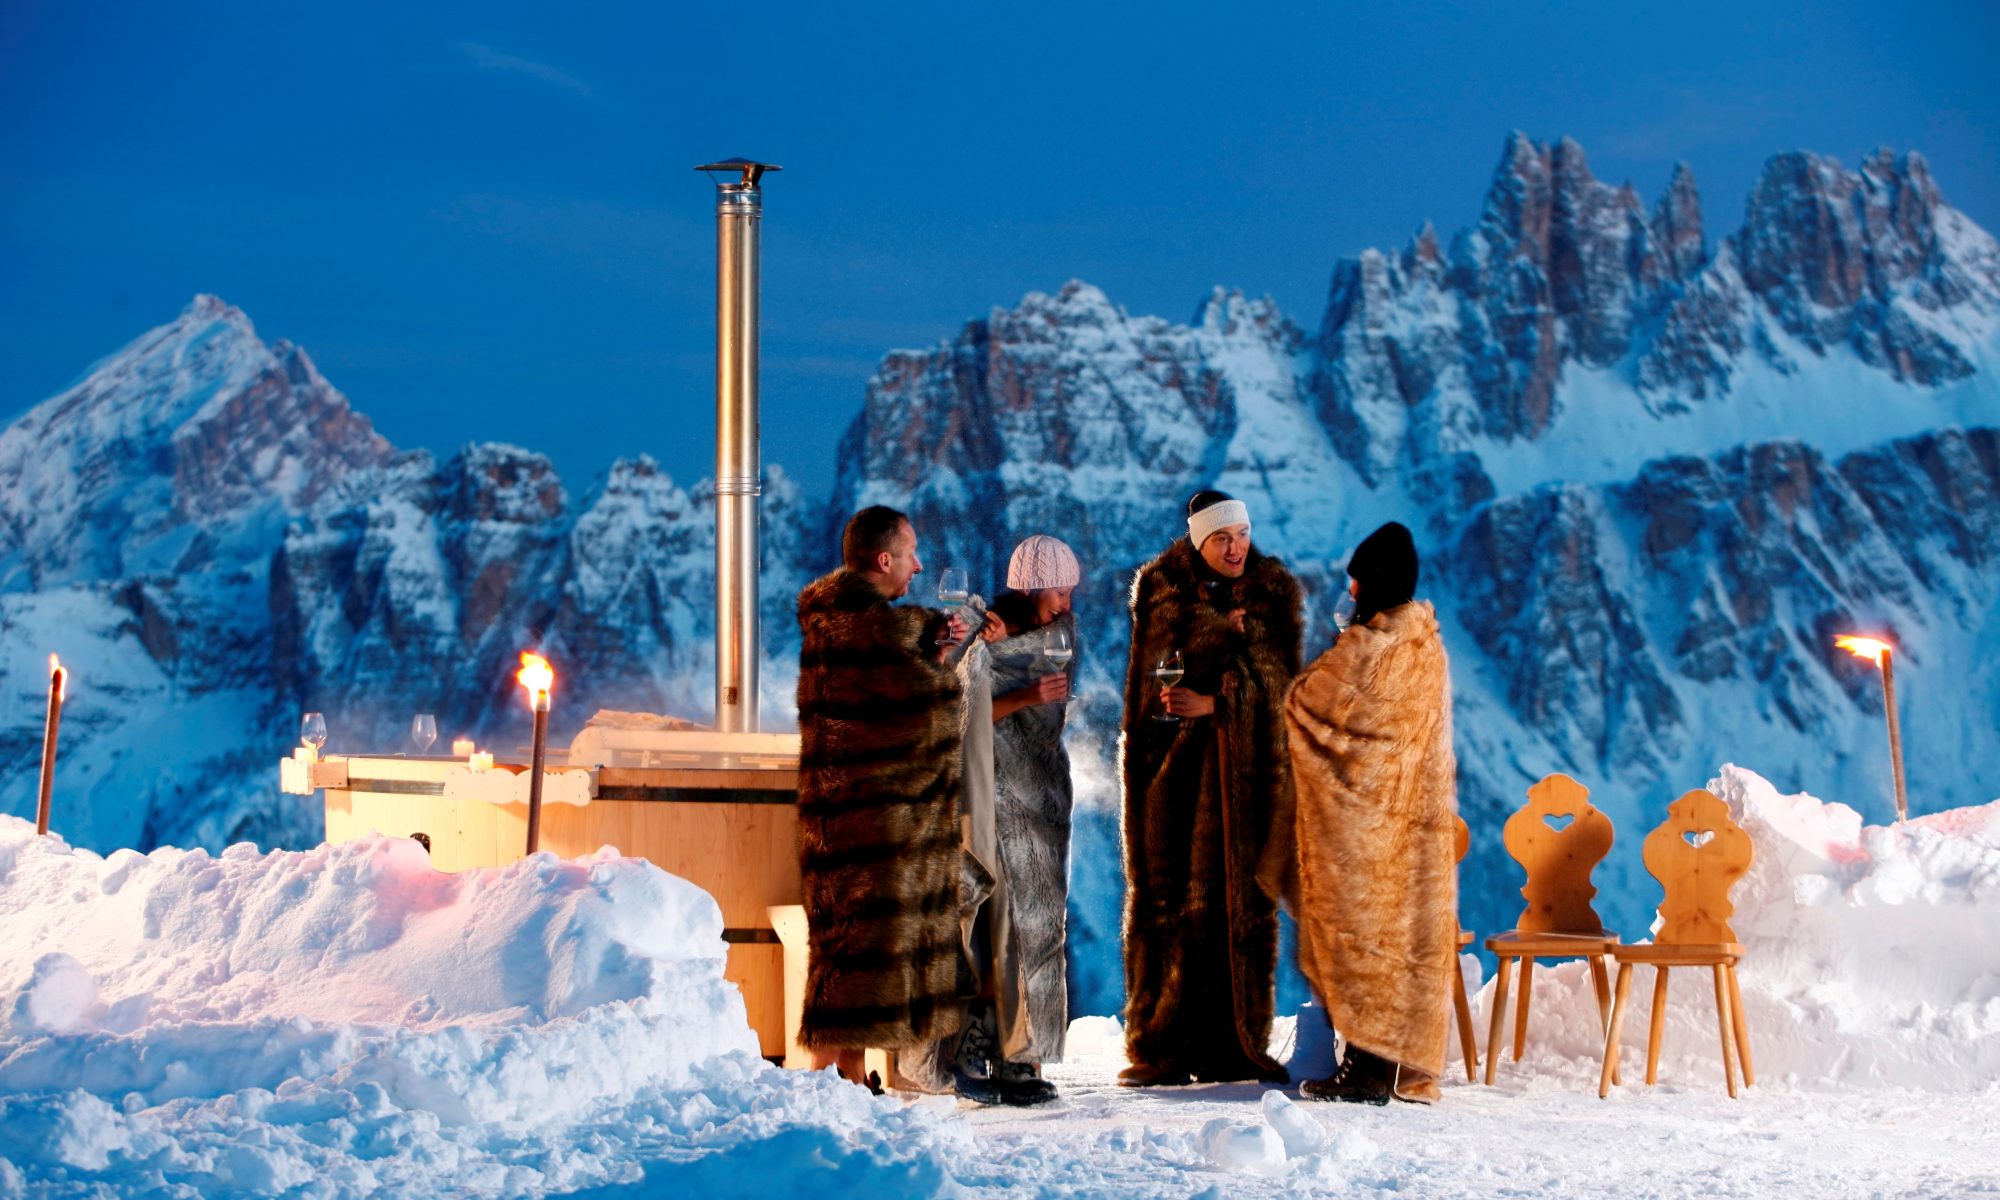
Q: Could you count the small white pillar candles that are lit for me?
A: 2